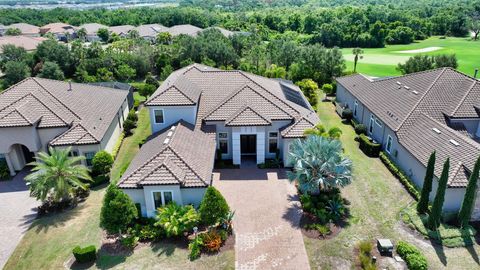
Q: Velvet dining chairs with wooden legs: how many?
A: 0